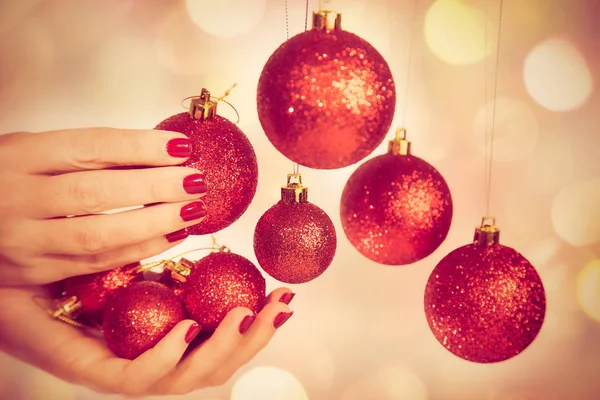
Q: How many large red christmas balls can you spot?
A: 4